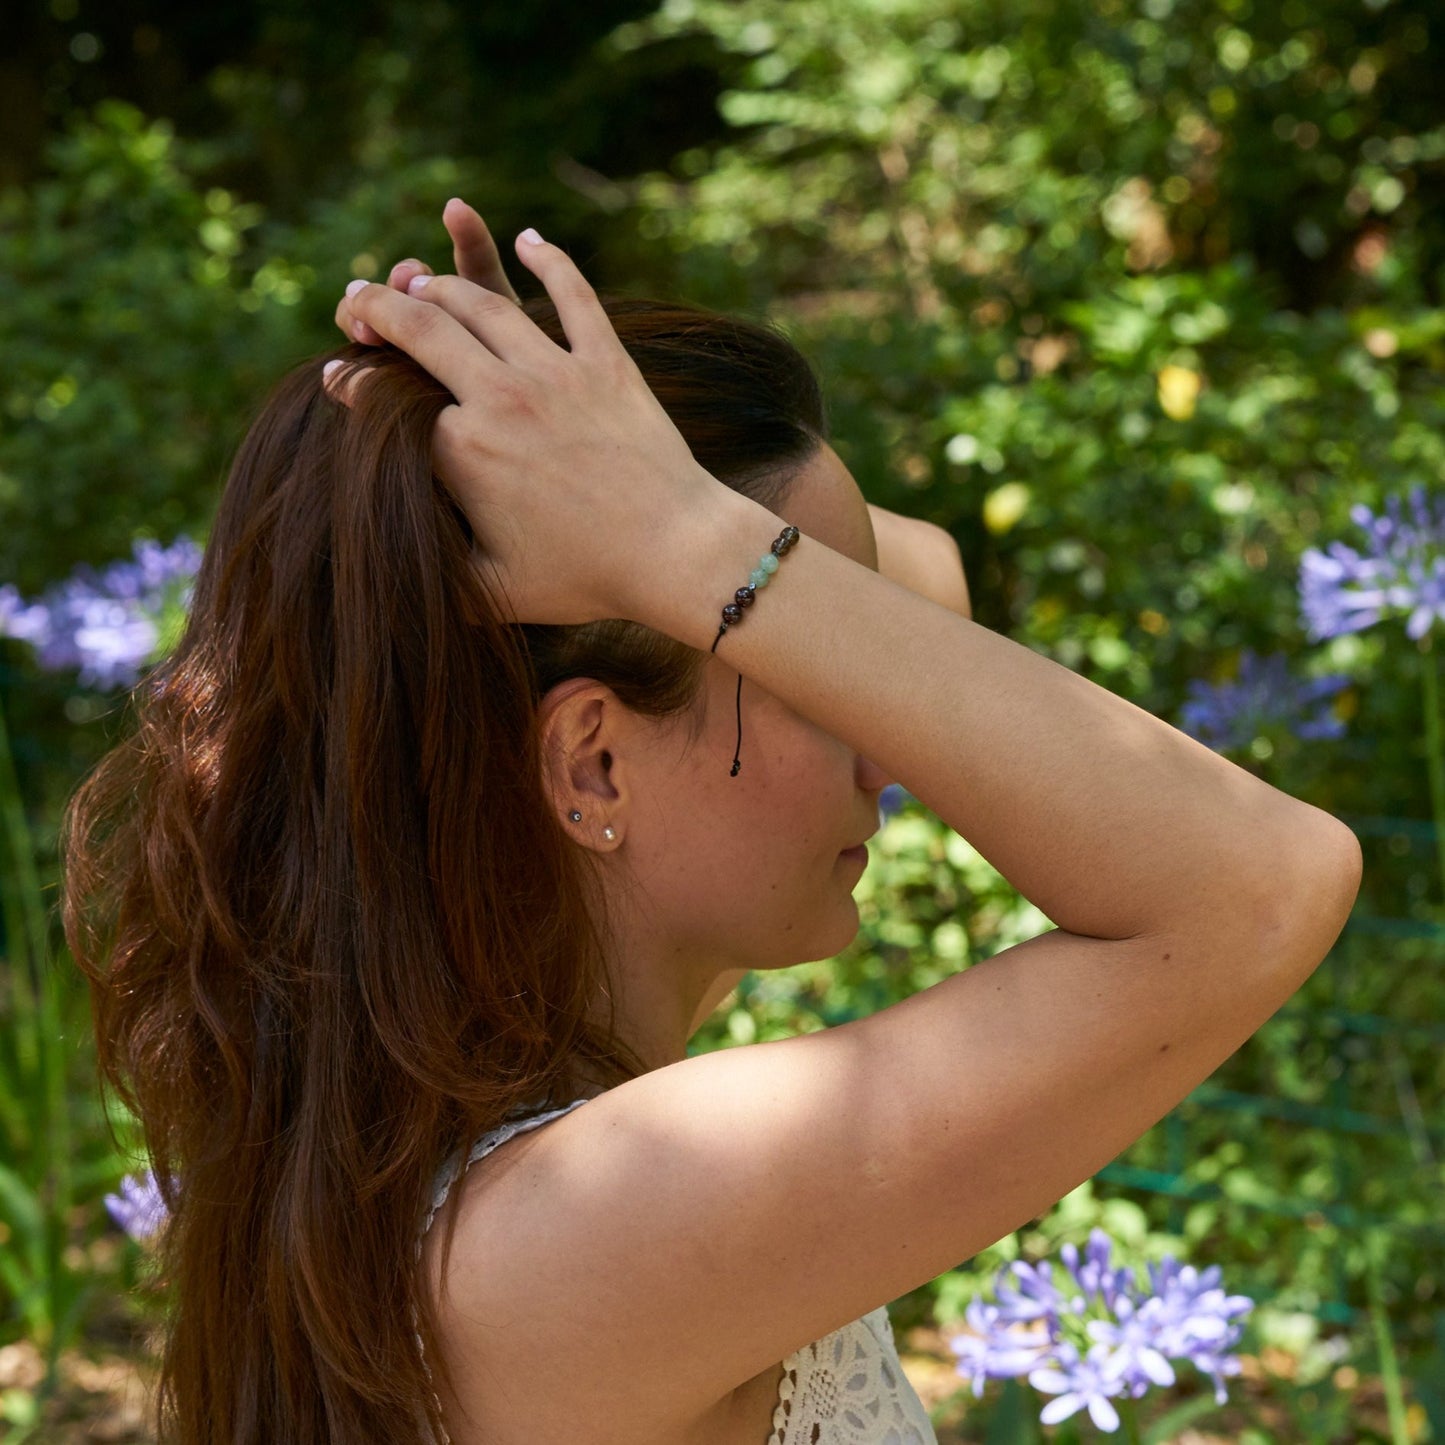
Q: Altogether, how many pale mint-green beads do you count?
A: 2